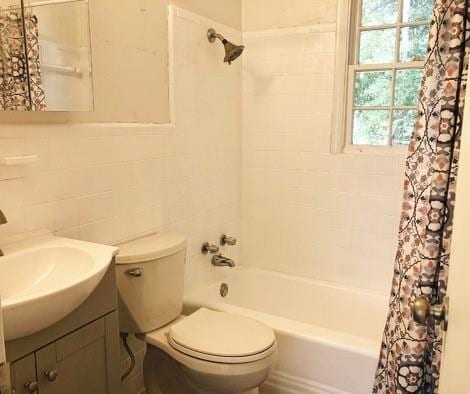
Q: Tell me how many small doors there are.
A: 2